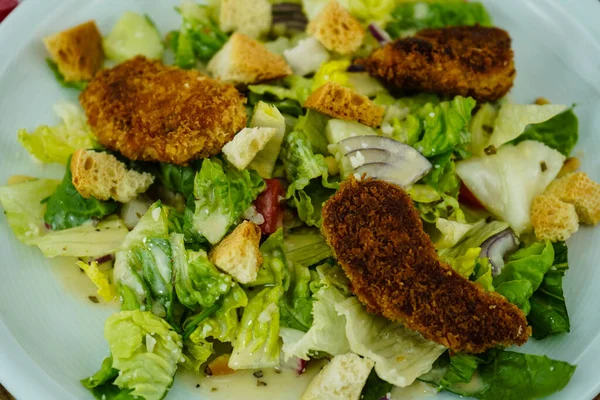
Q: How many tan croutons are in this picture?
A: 11